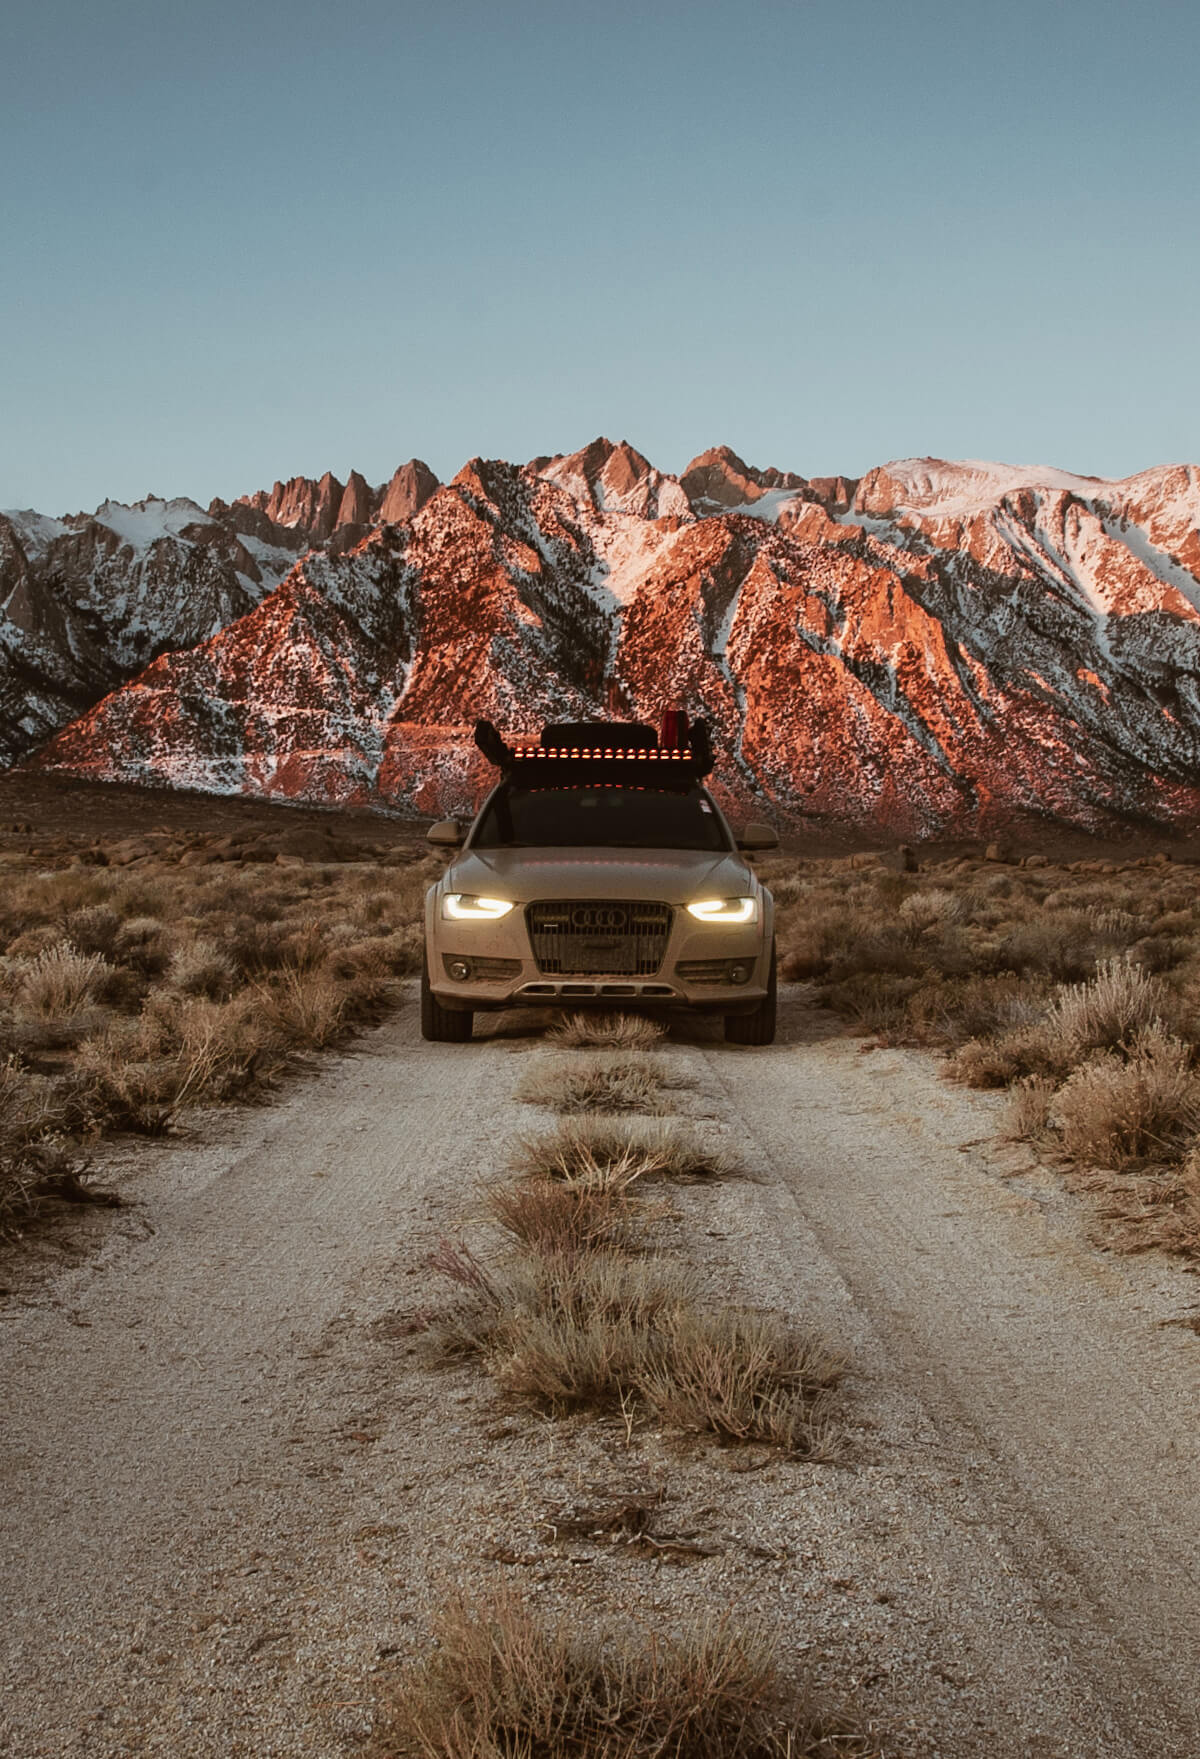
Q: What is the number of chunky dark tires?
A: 2